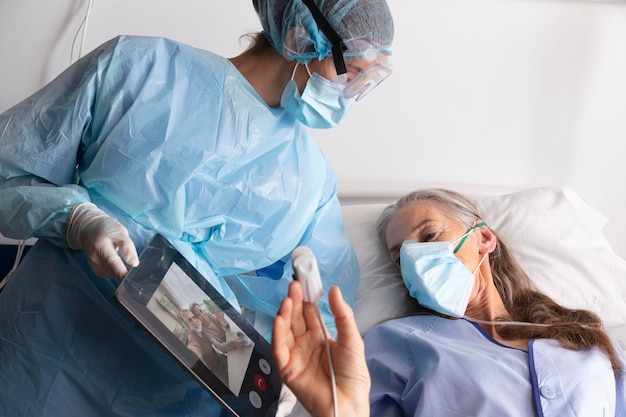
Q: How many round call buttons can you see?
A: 3